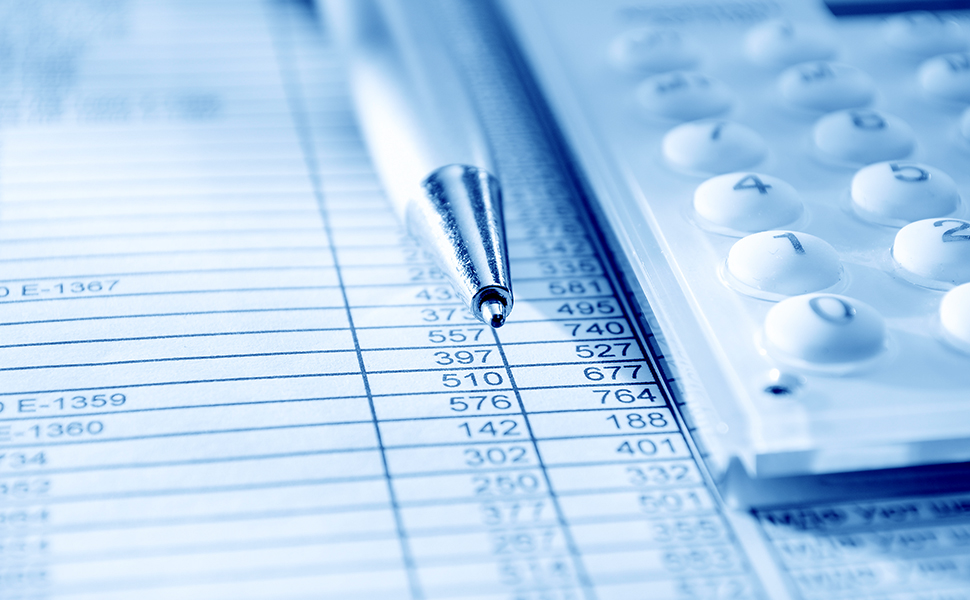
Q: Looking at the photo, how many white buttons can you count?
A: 15